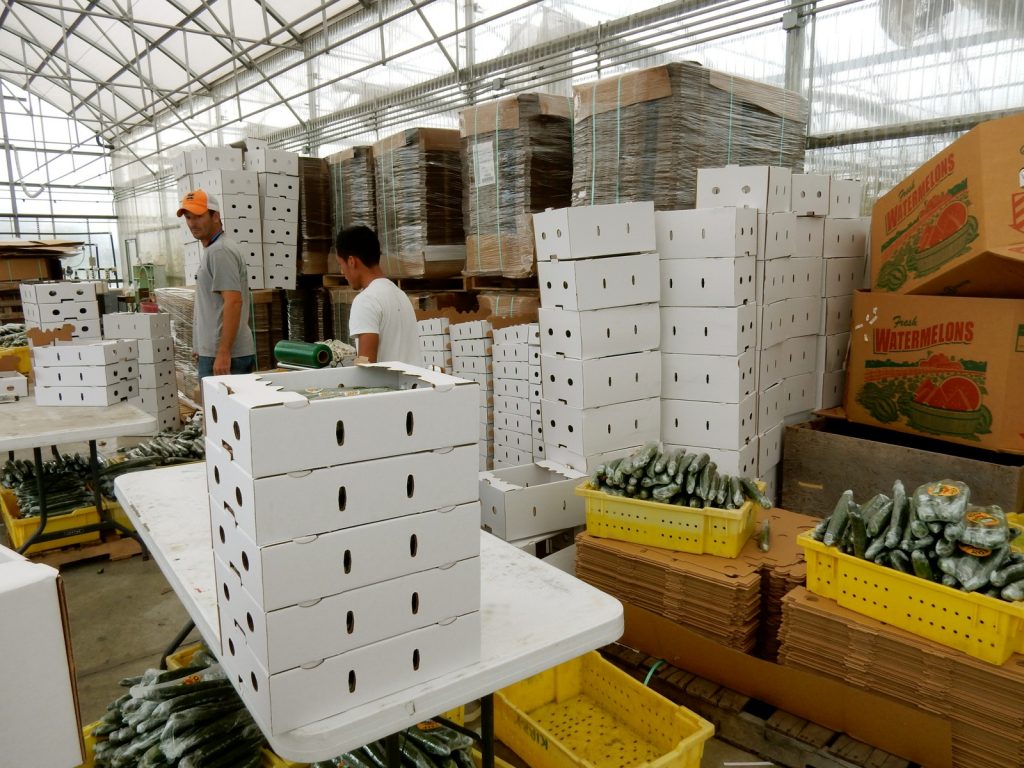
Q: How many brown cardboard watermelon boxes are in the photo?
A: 2